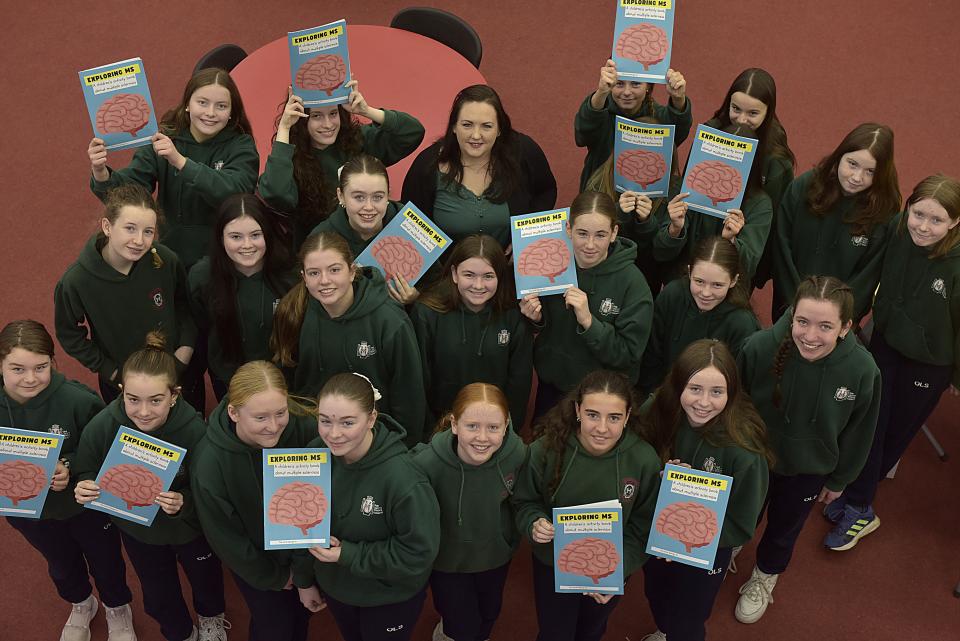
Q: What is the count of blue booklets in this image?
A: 12